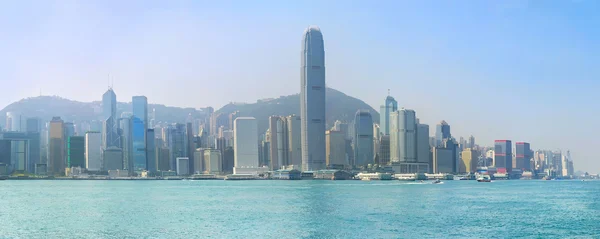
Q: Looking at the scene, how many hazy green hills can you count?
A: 2